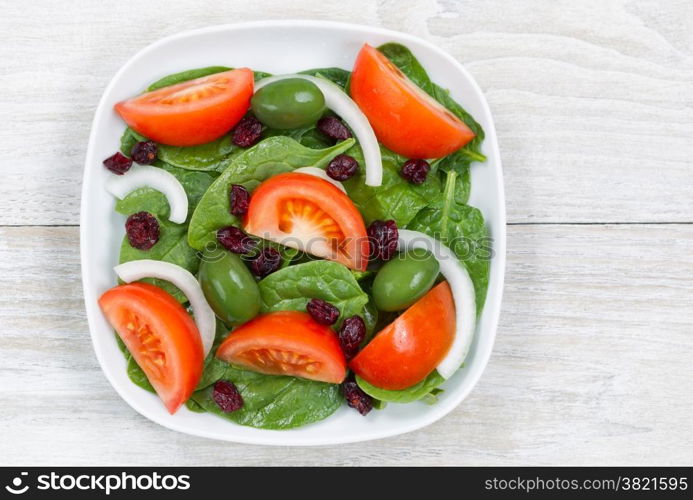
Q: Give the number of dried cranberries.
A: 15